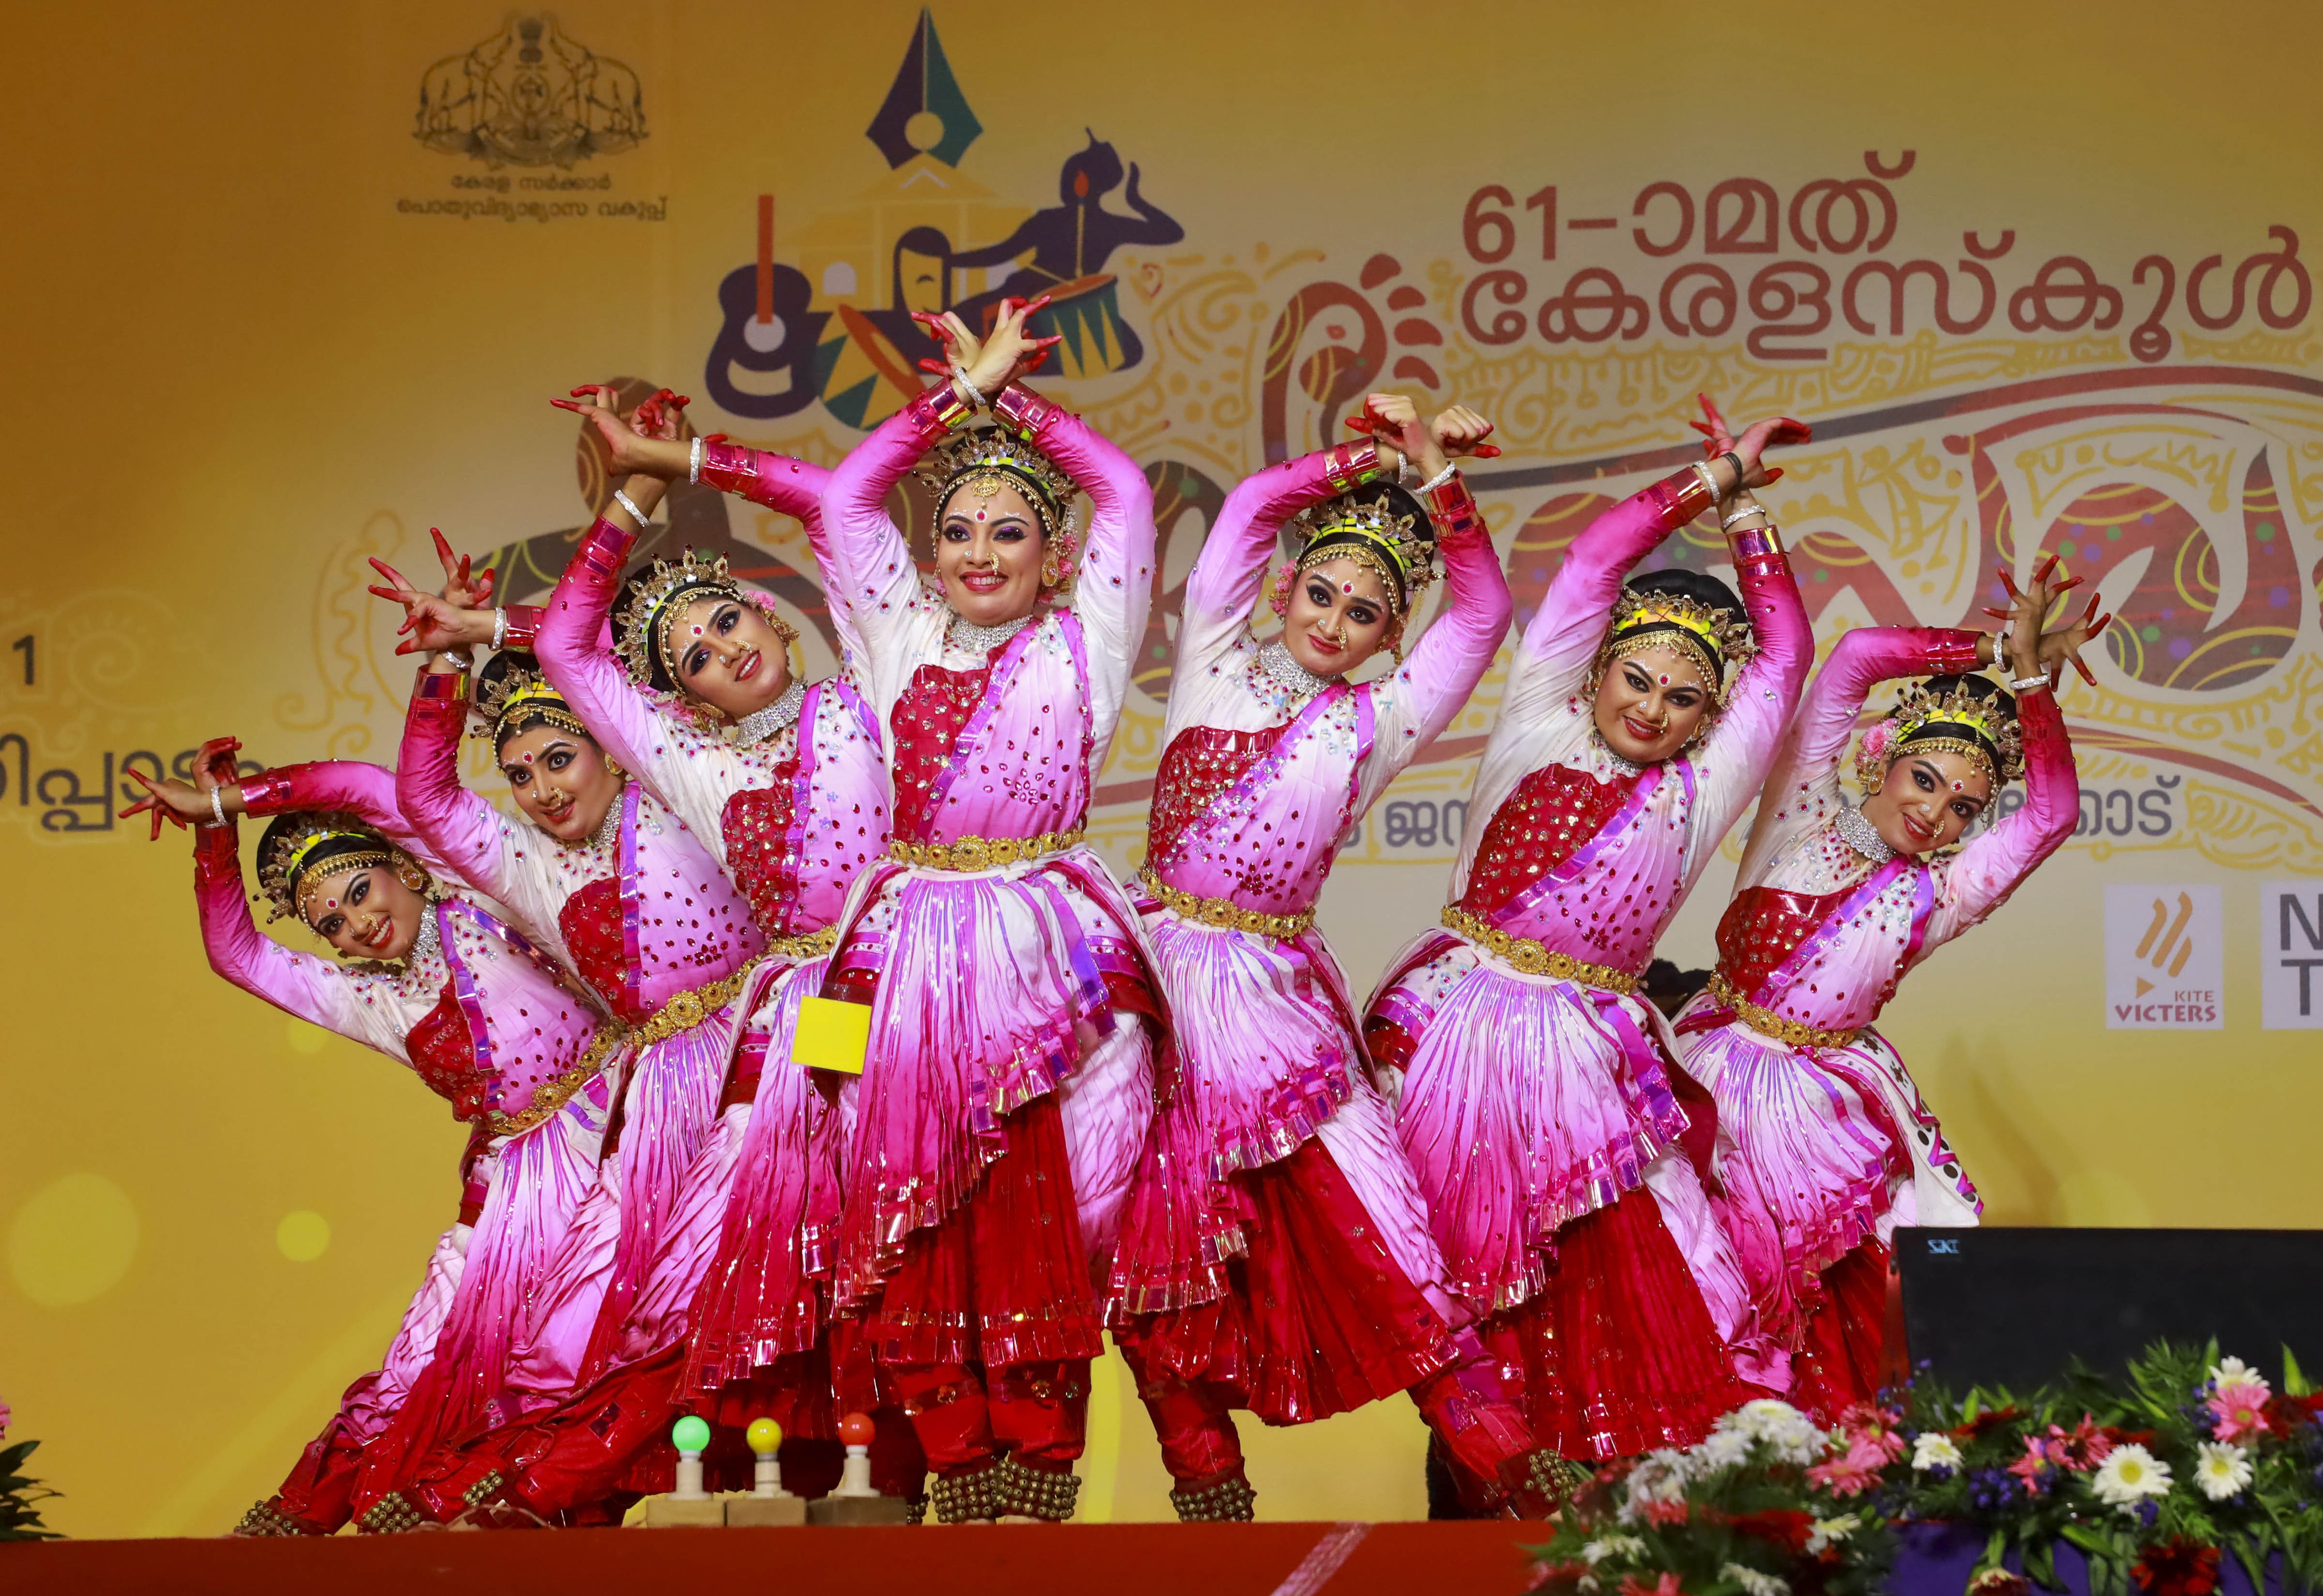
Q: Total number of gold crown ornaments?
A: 7